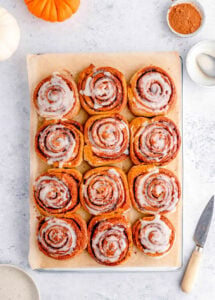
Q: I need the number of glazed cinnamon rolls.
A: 12